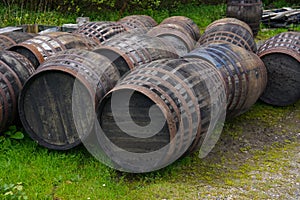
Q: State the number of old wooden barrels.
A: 13